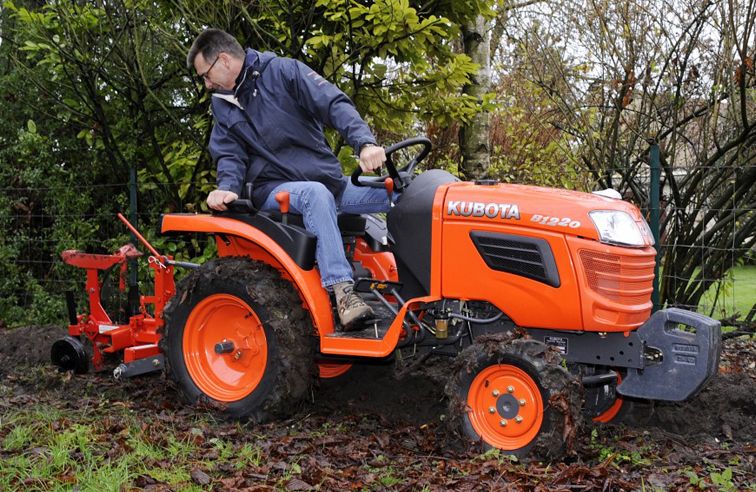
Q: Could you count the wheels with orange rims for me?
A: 4